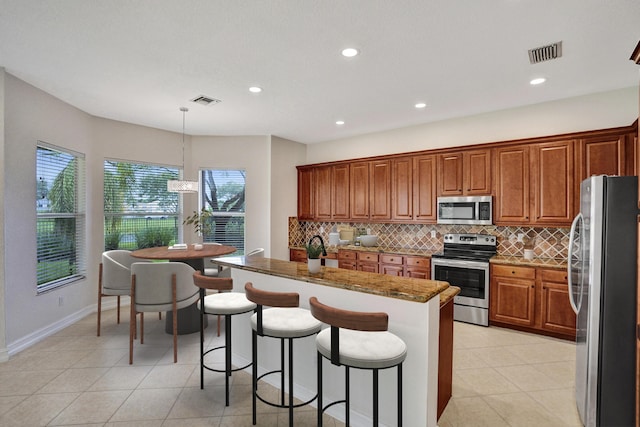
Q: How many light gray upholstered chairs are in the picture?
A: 4